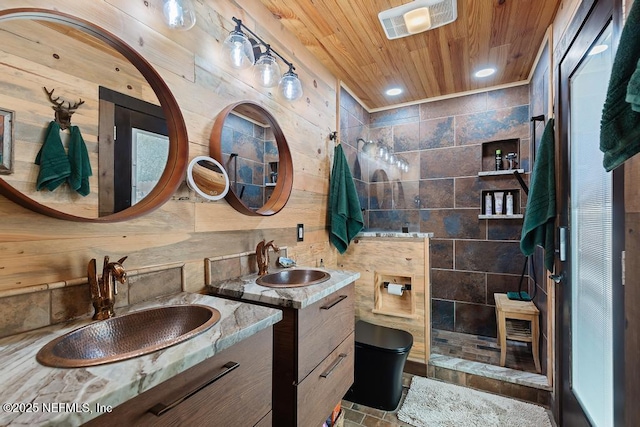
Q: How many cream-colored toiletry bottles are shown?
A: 3